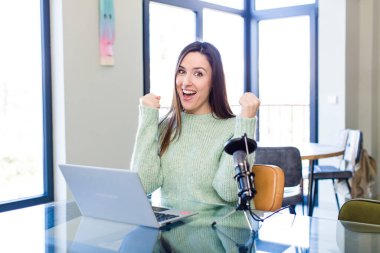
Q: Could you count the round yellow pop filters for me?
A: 0